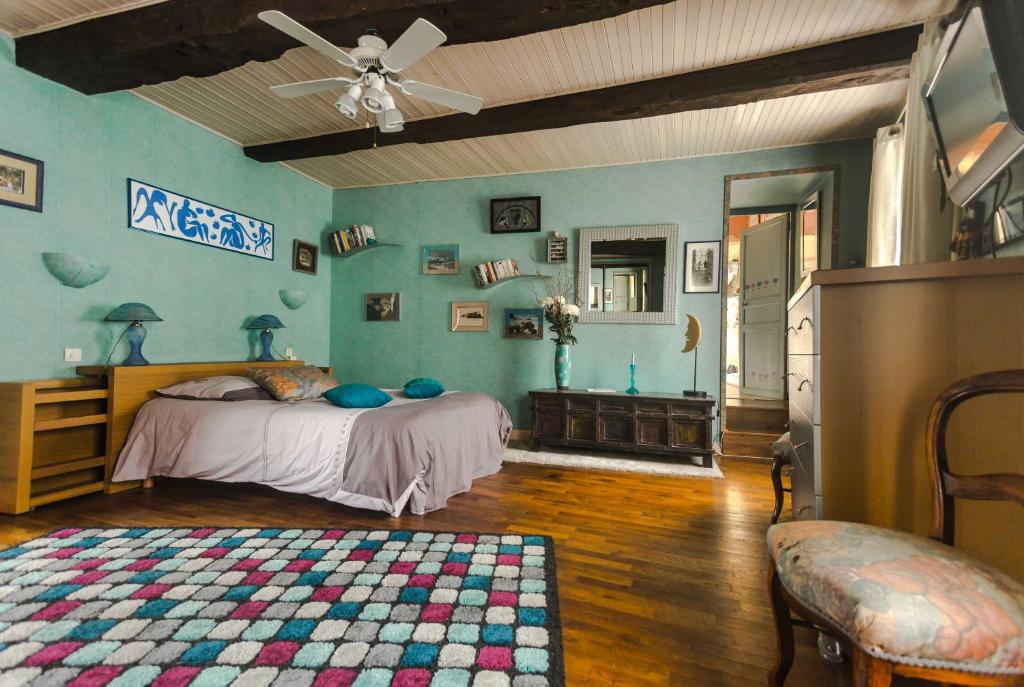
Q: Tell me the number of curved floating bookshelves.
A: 2